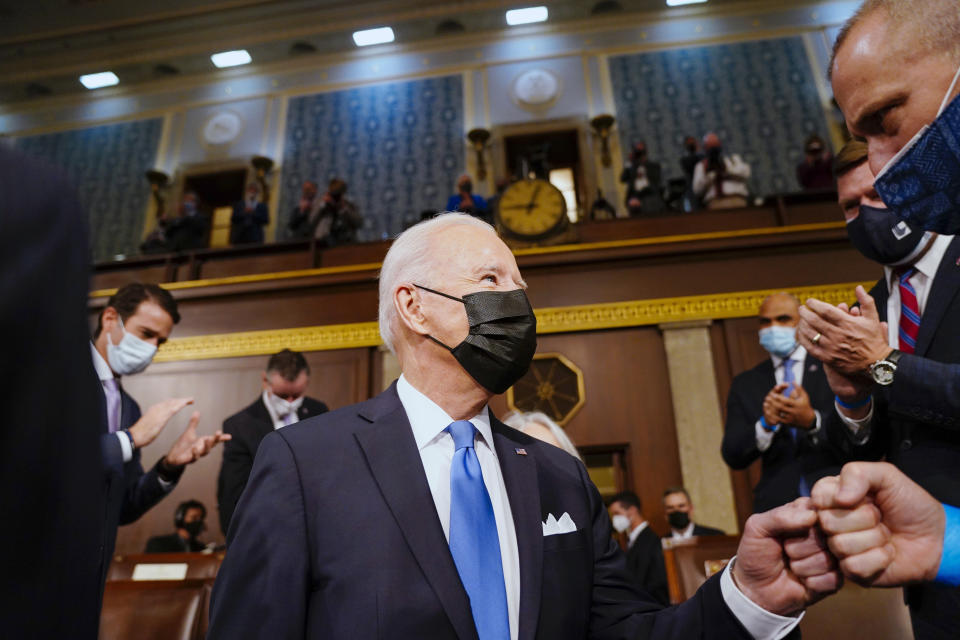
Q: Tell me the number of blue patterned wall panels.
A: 3